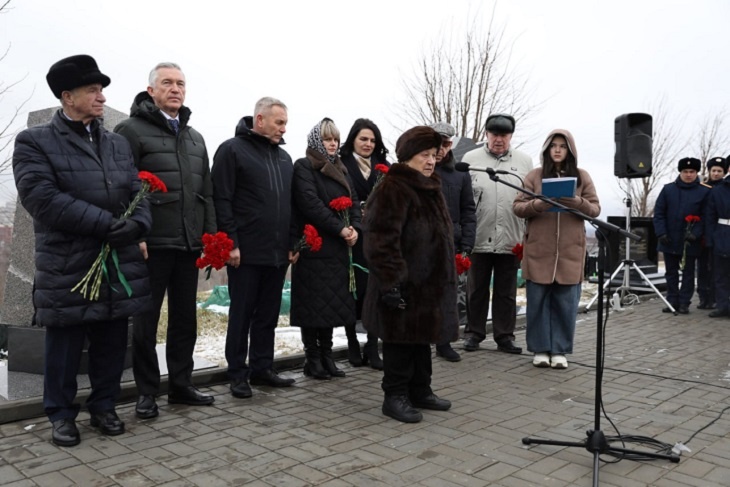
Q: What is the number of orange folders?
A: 0